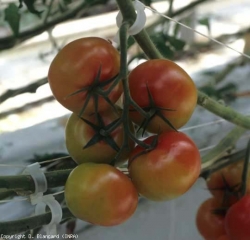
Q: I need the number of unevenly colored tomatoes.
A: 5